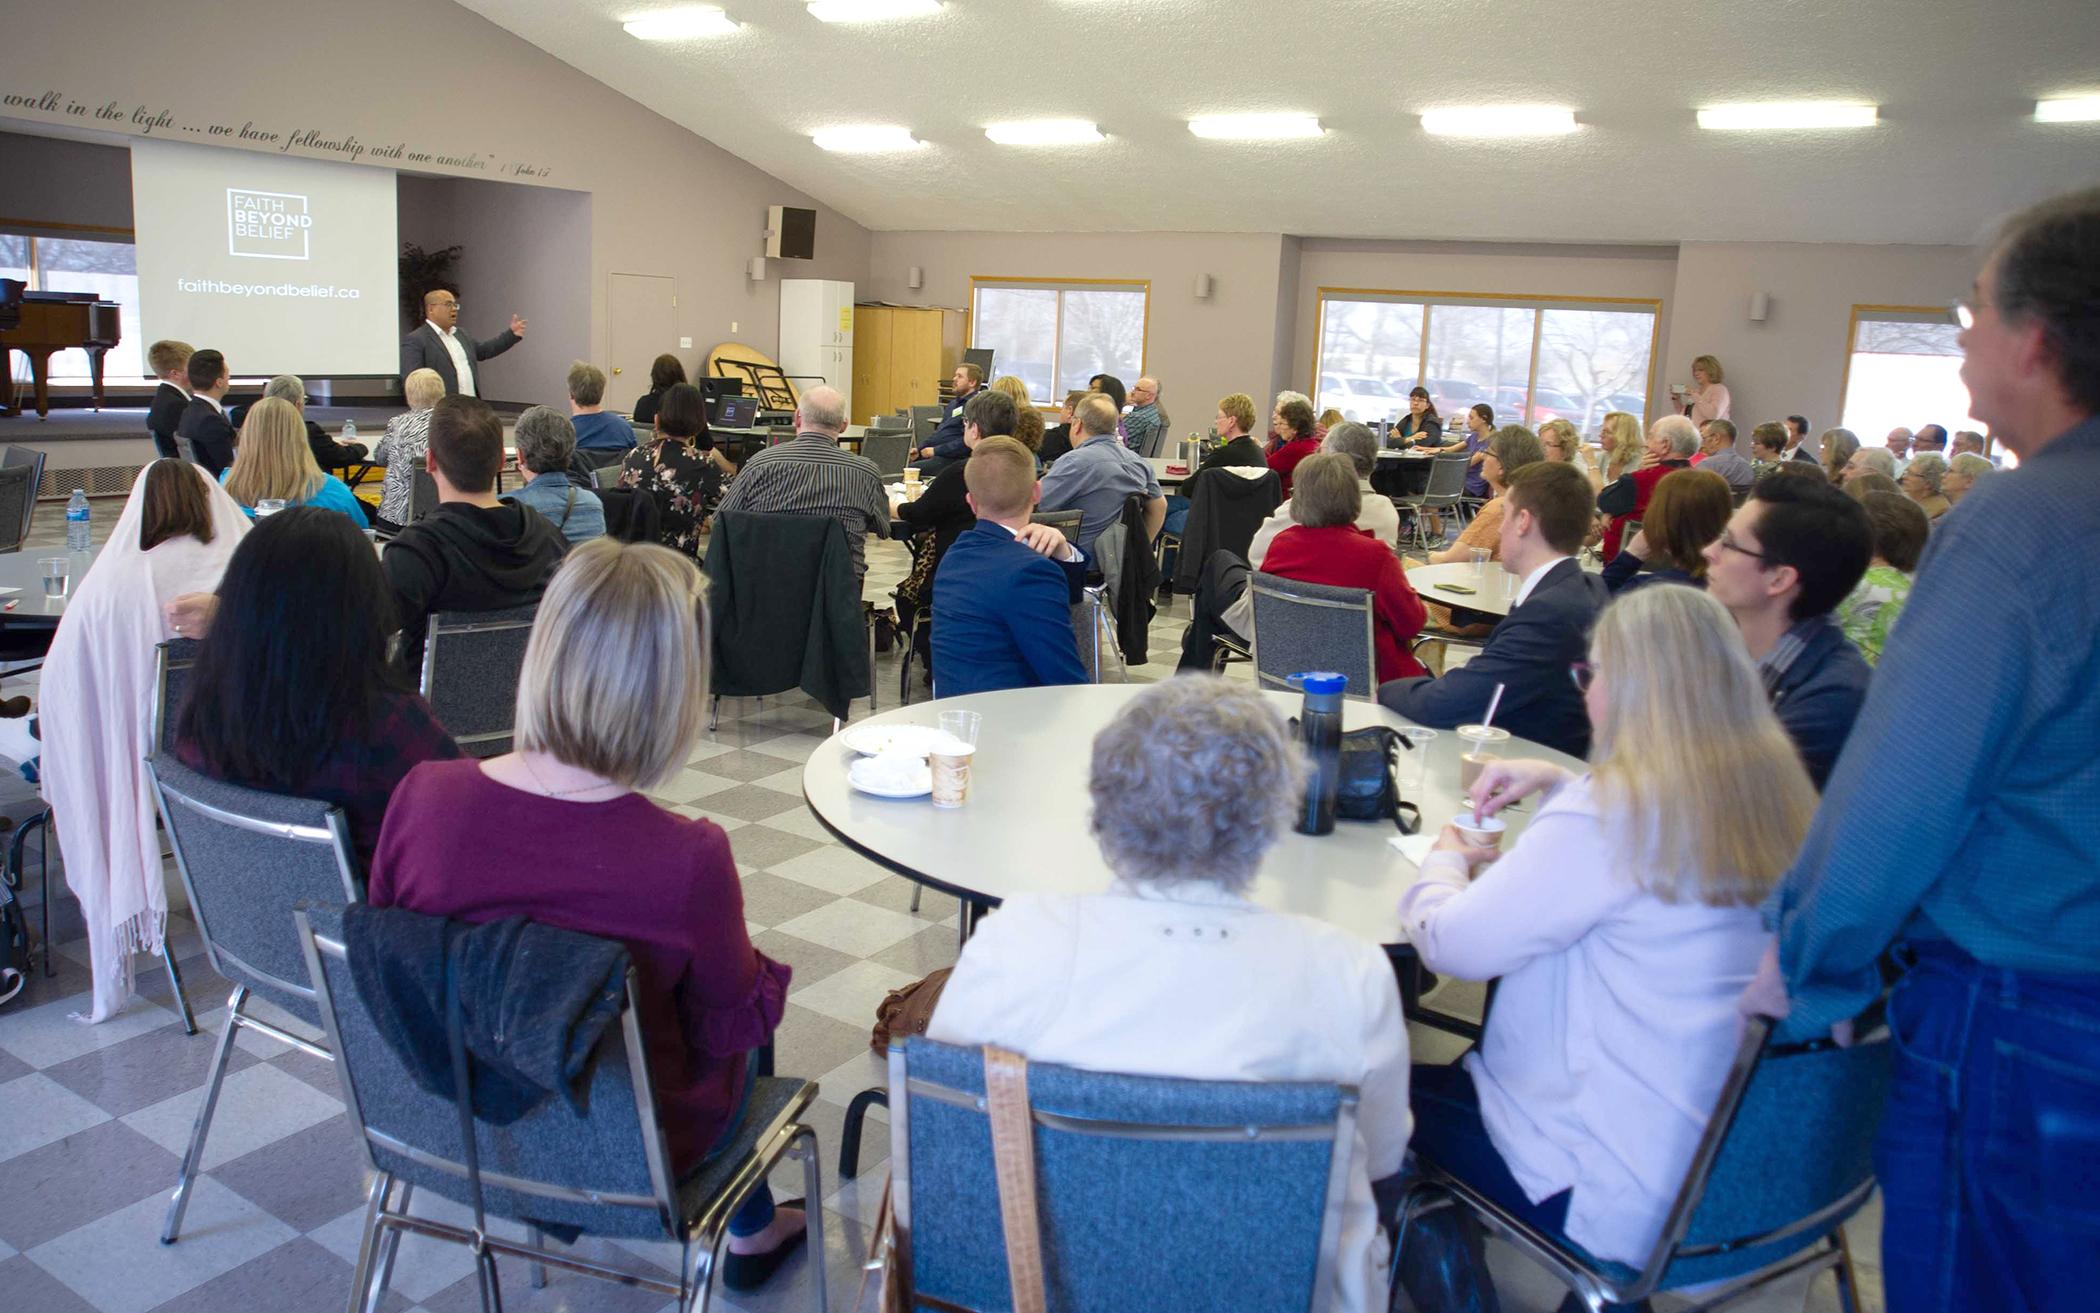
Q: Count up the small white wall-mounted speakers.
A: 4